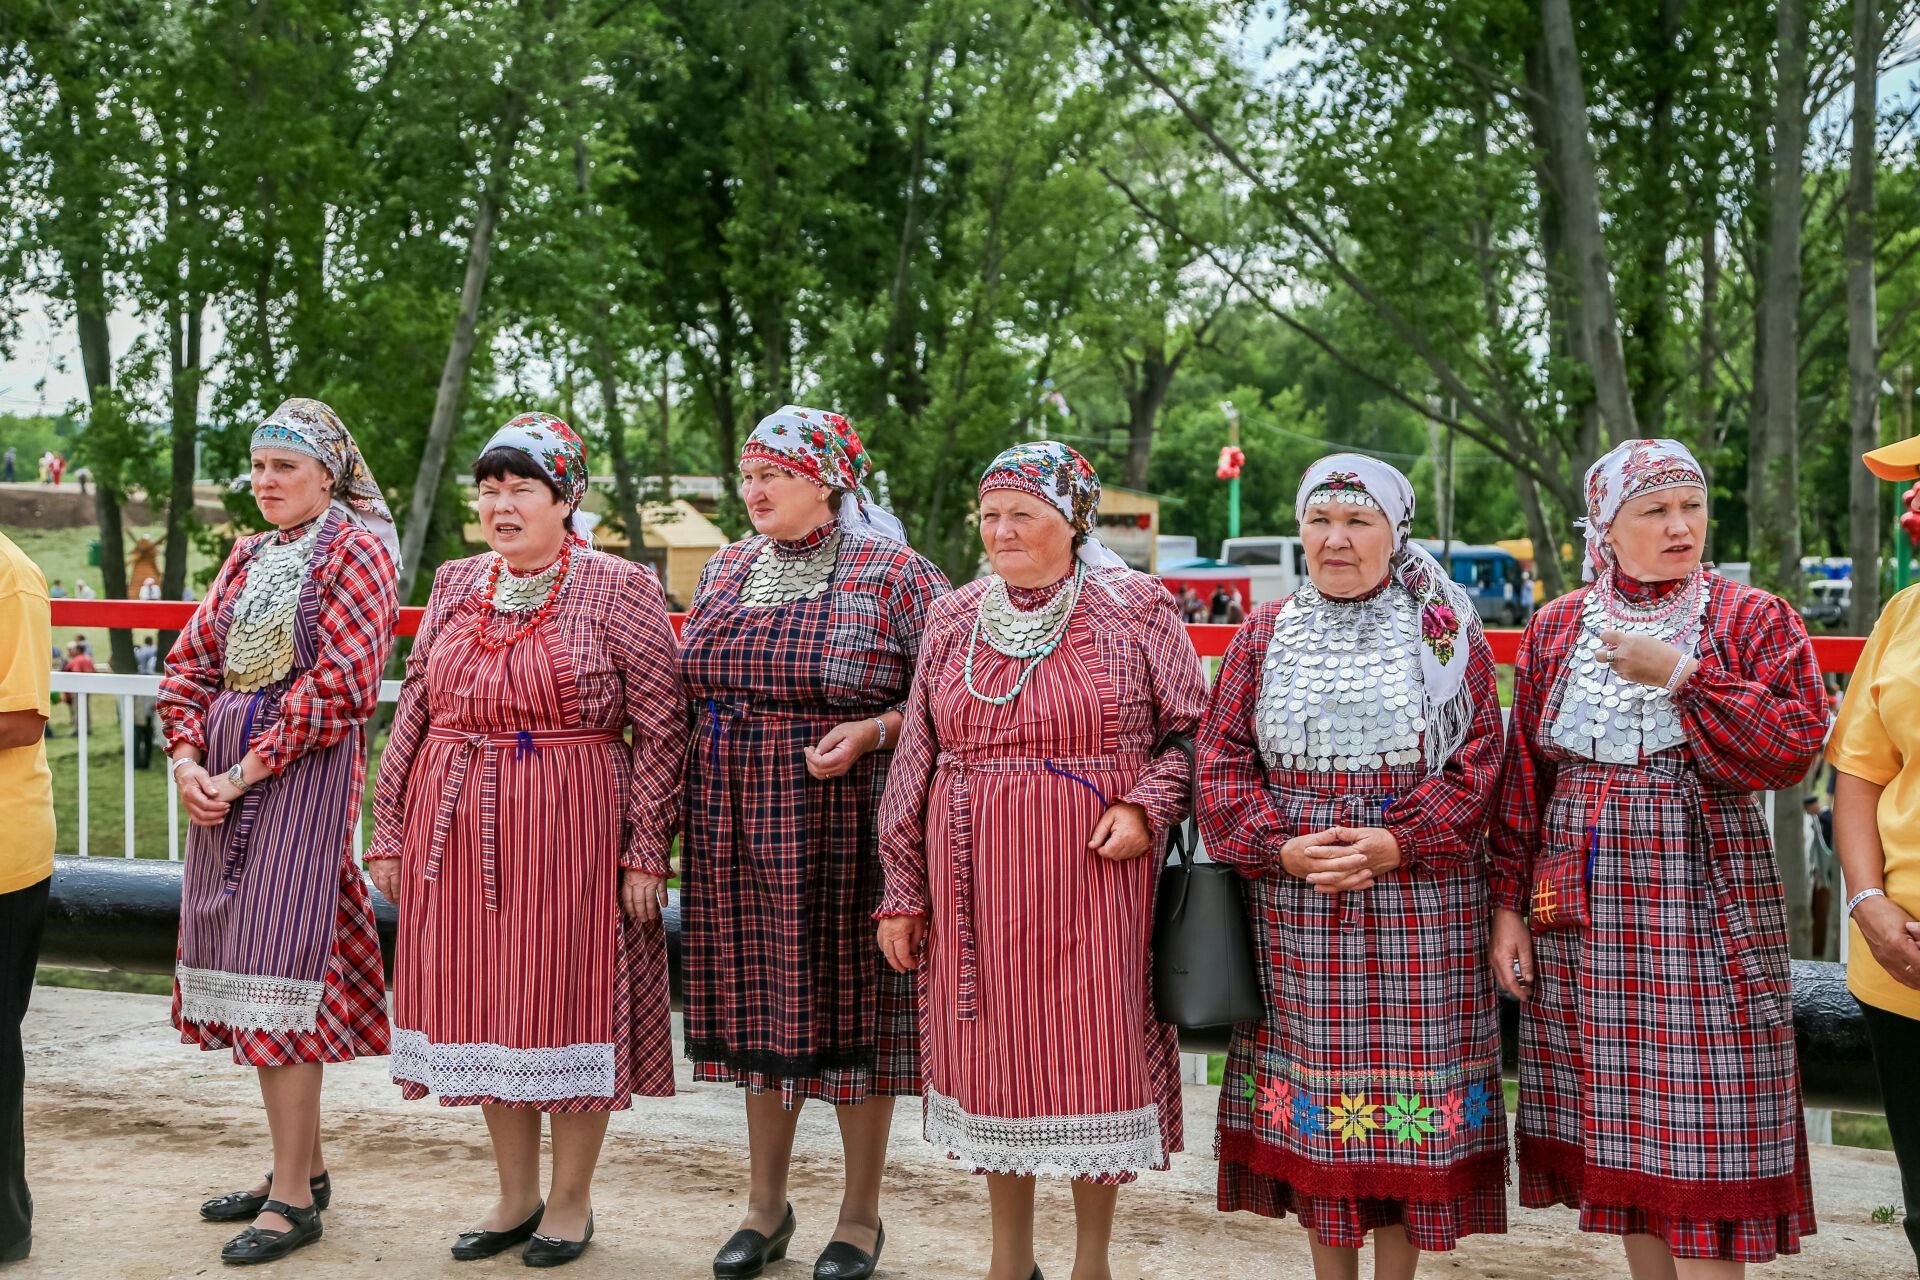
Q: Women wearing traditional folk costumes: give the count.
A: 6